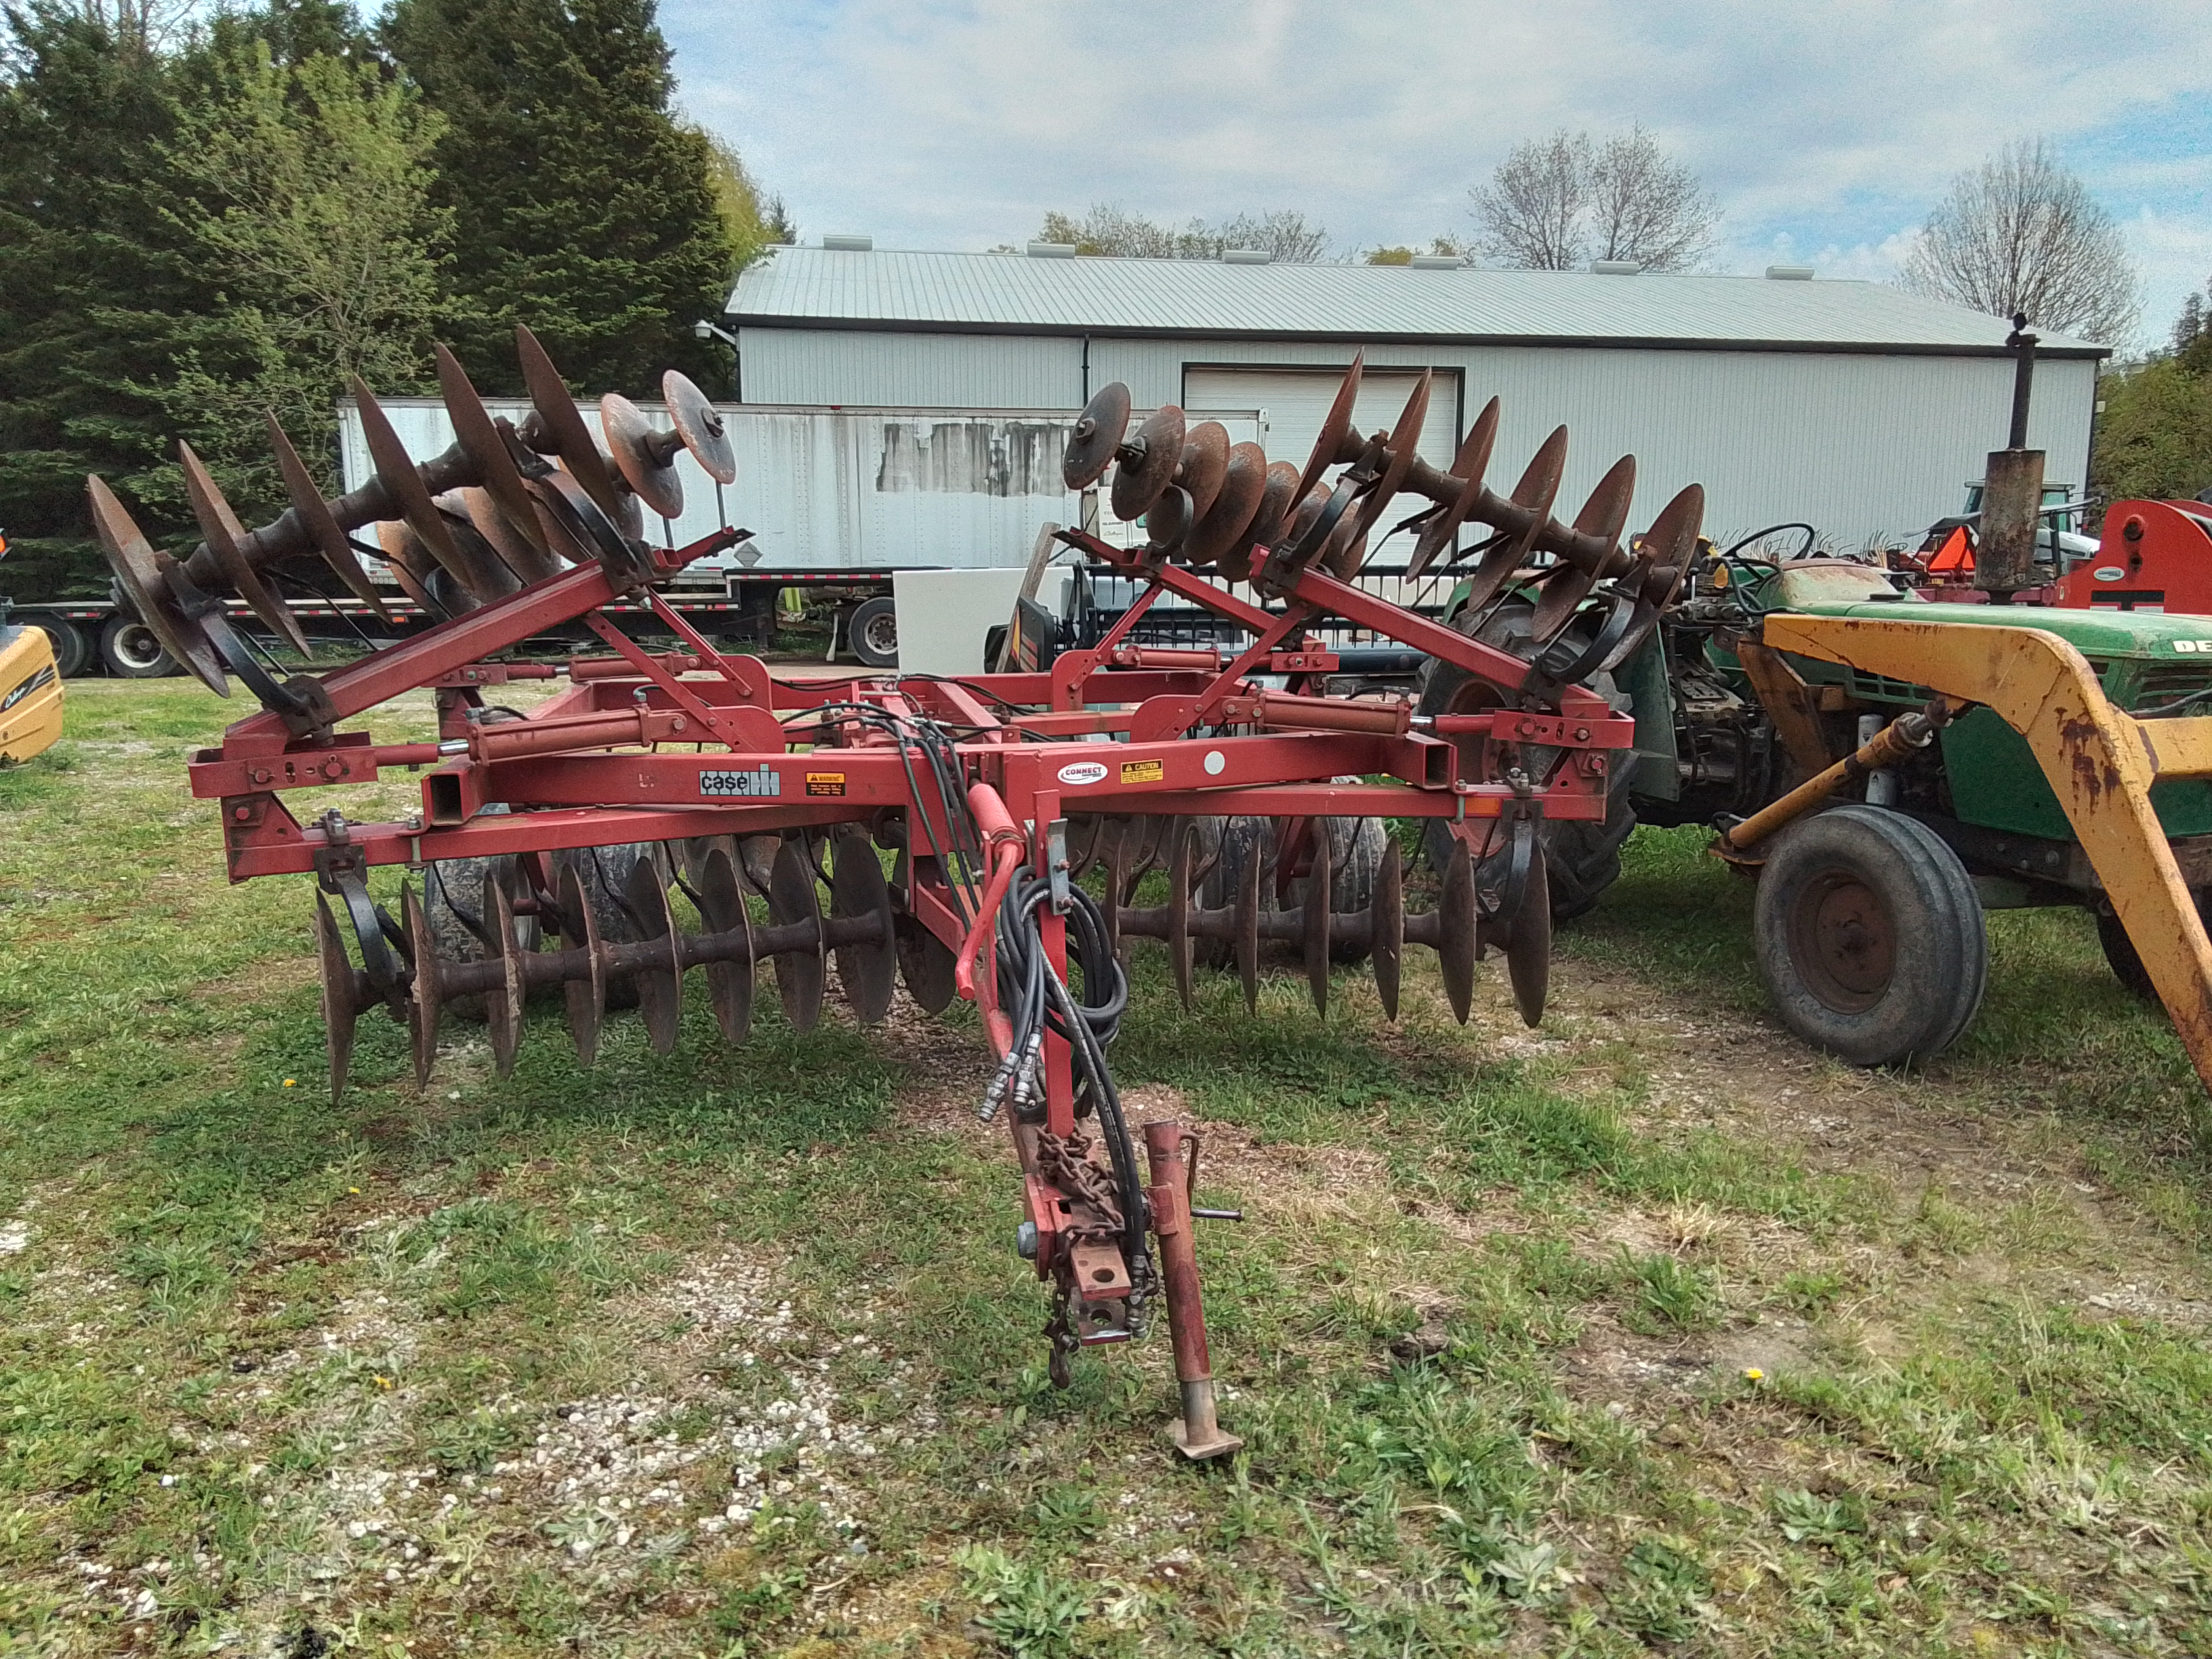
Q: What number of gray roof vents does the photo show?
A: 6